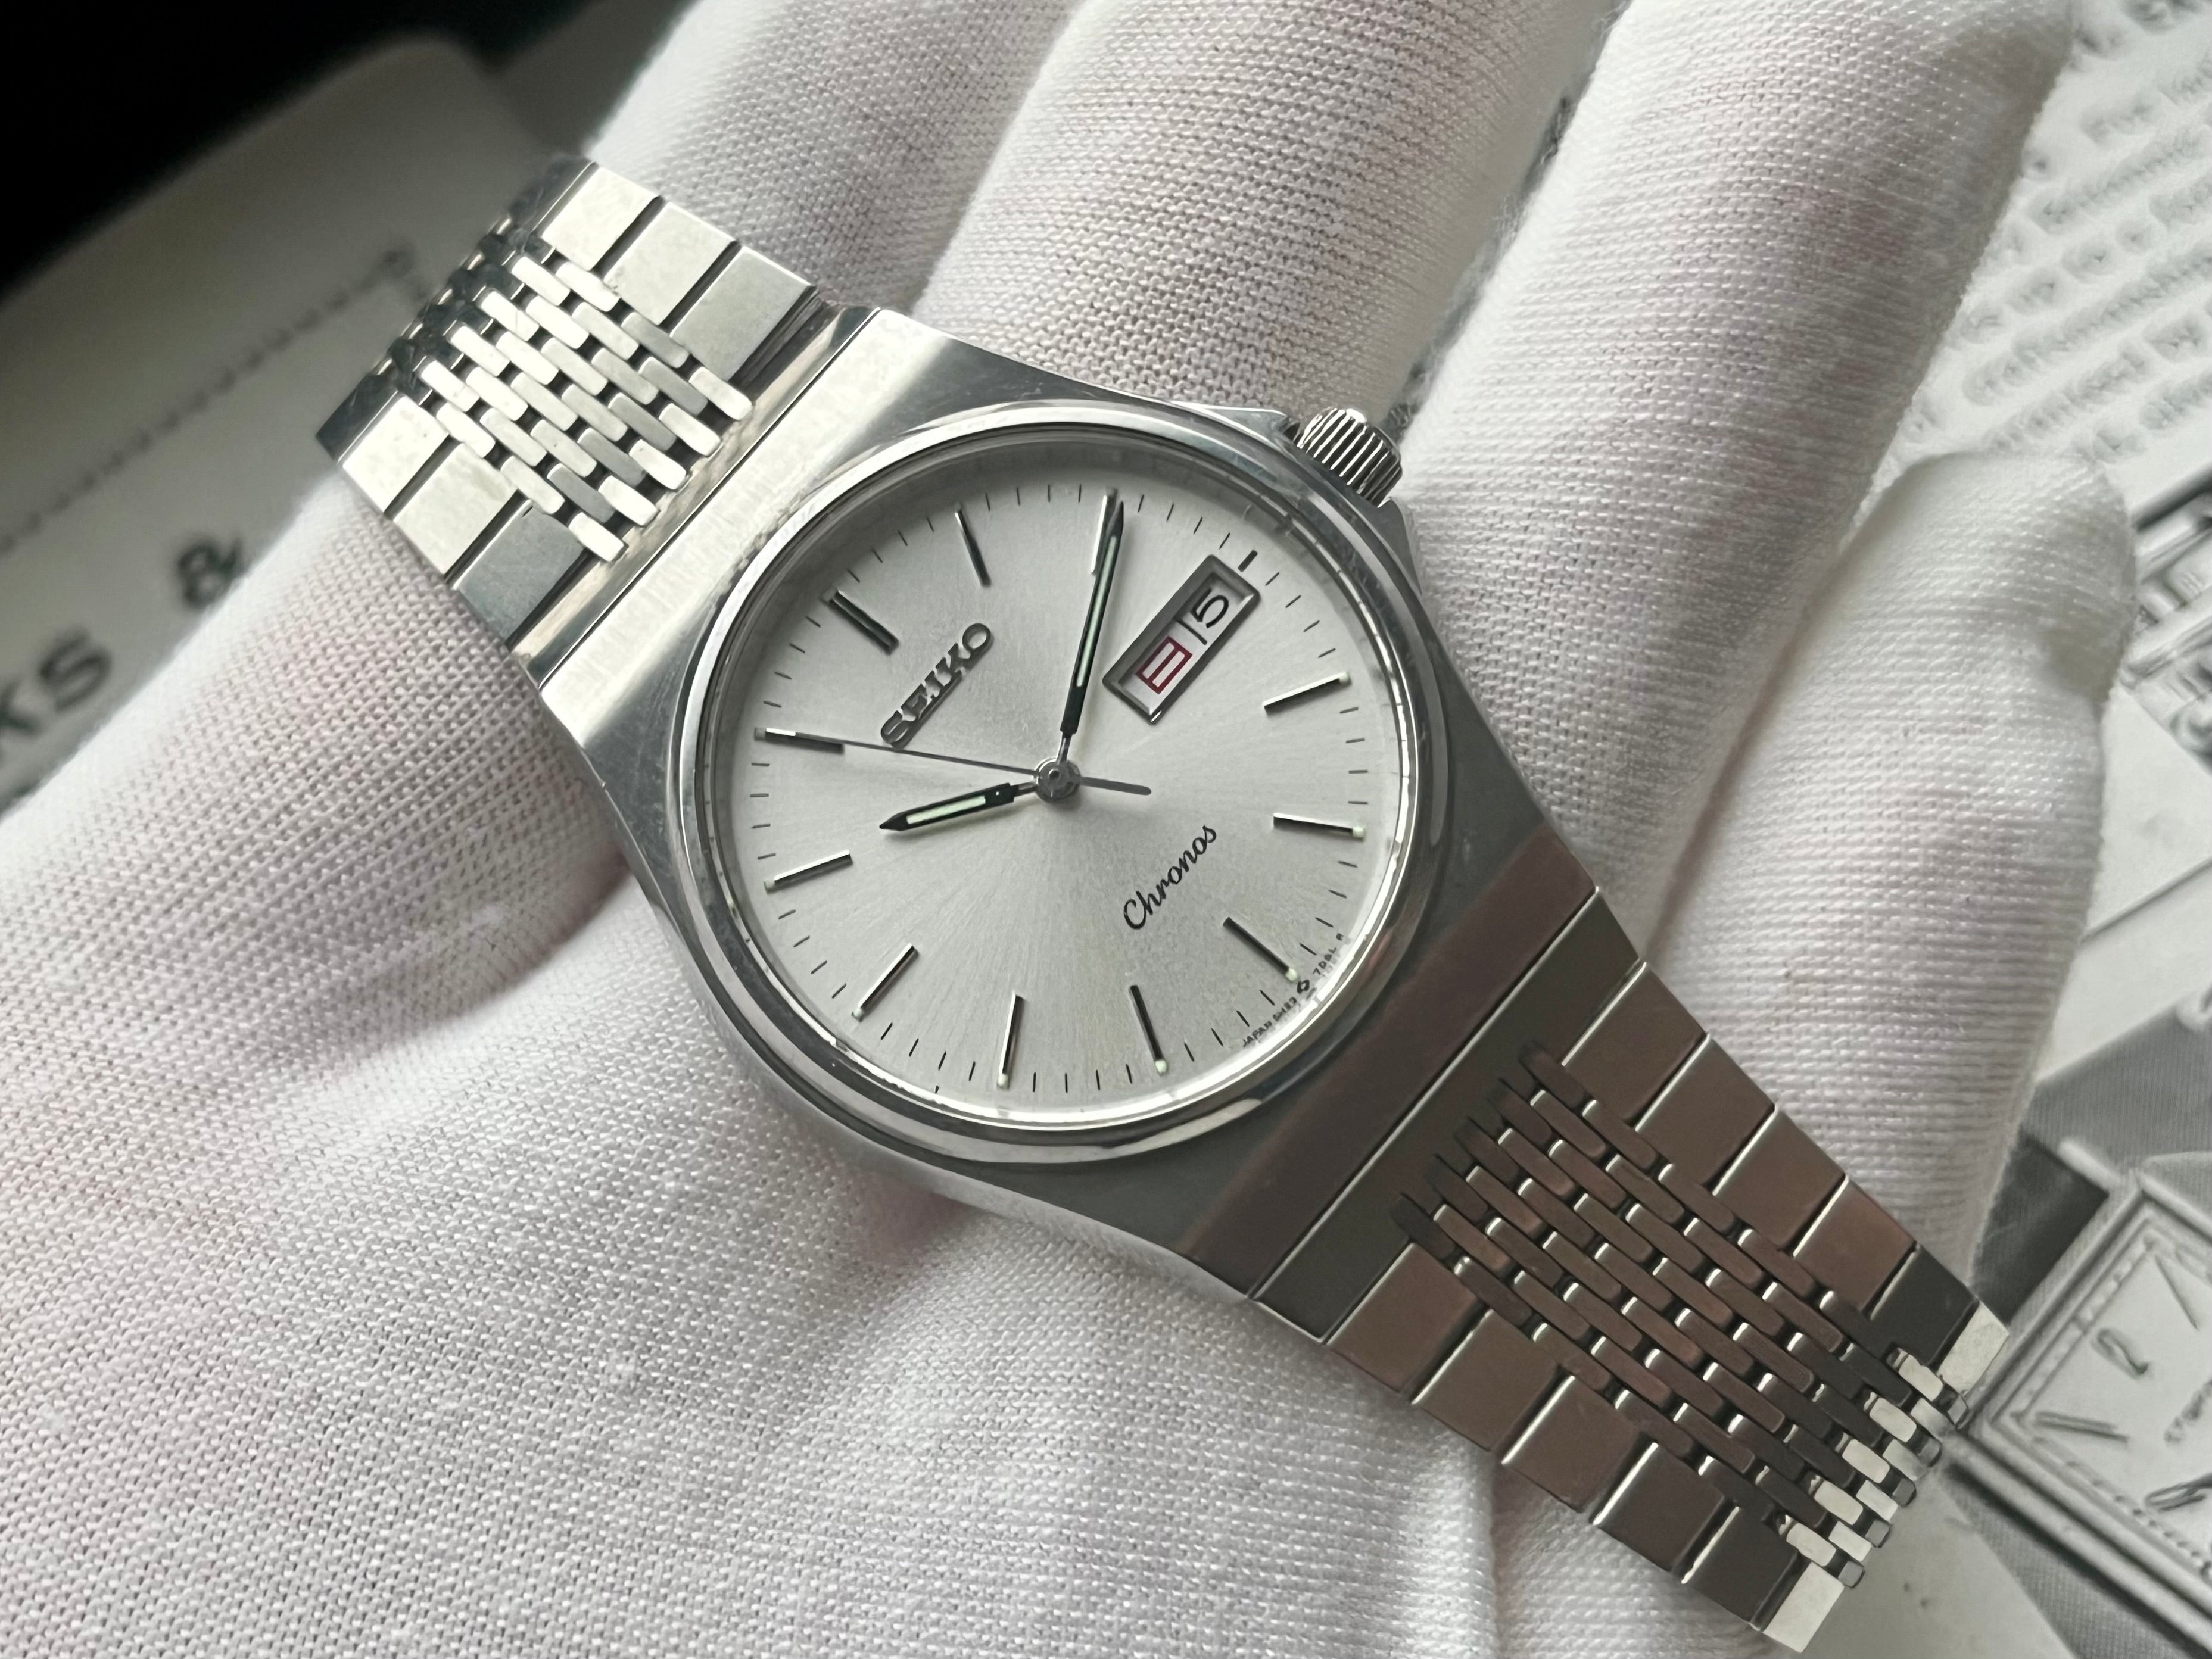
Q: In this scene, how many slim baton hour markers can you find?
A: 11